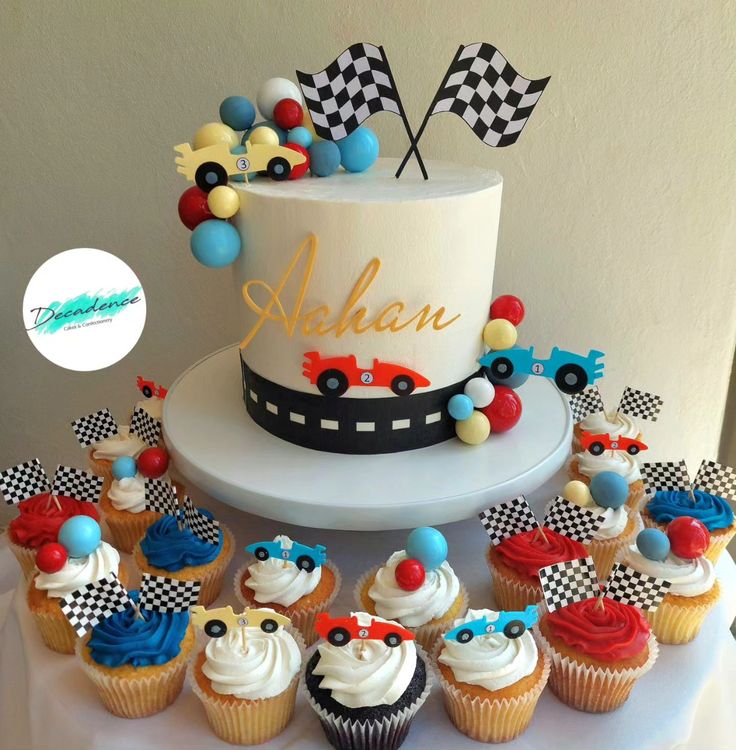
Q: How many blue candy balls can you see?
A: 14